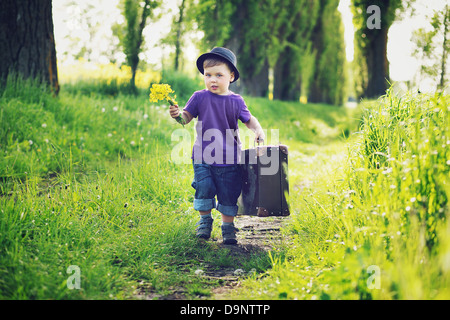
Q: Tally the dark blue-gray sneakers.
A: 2